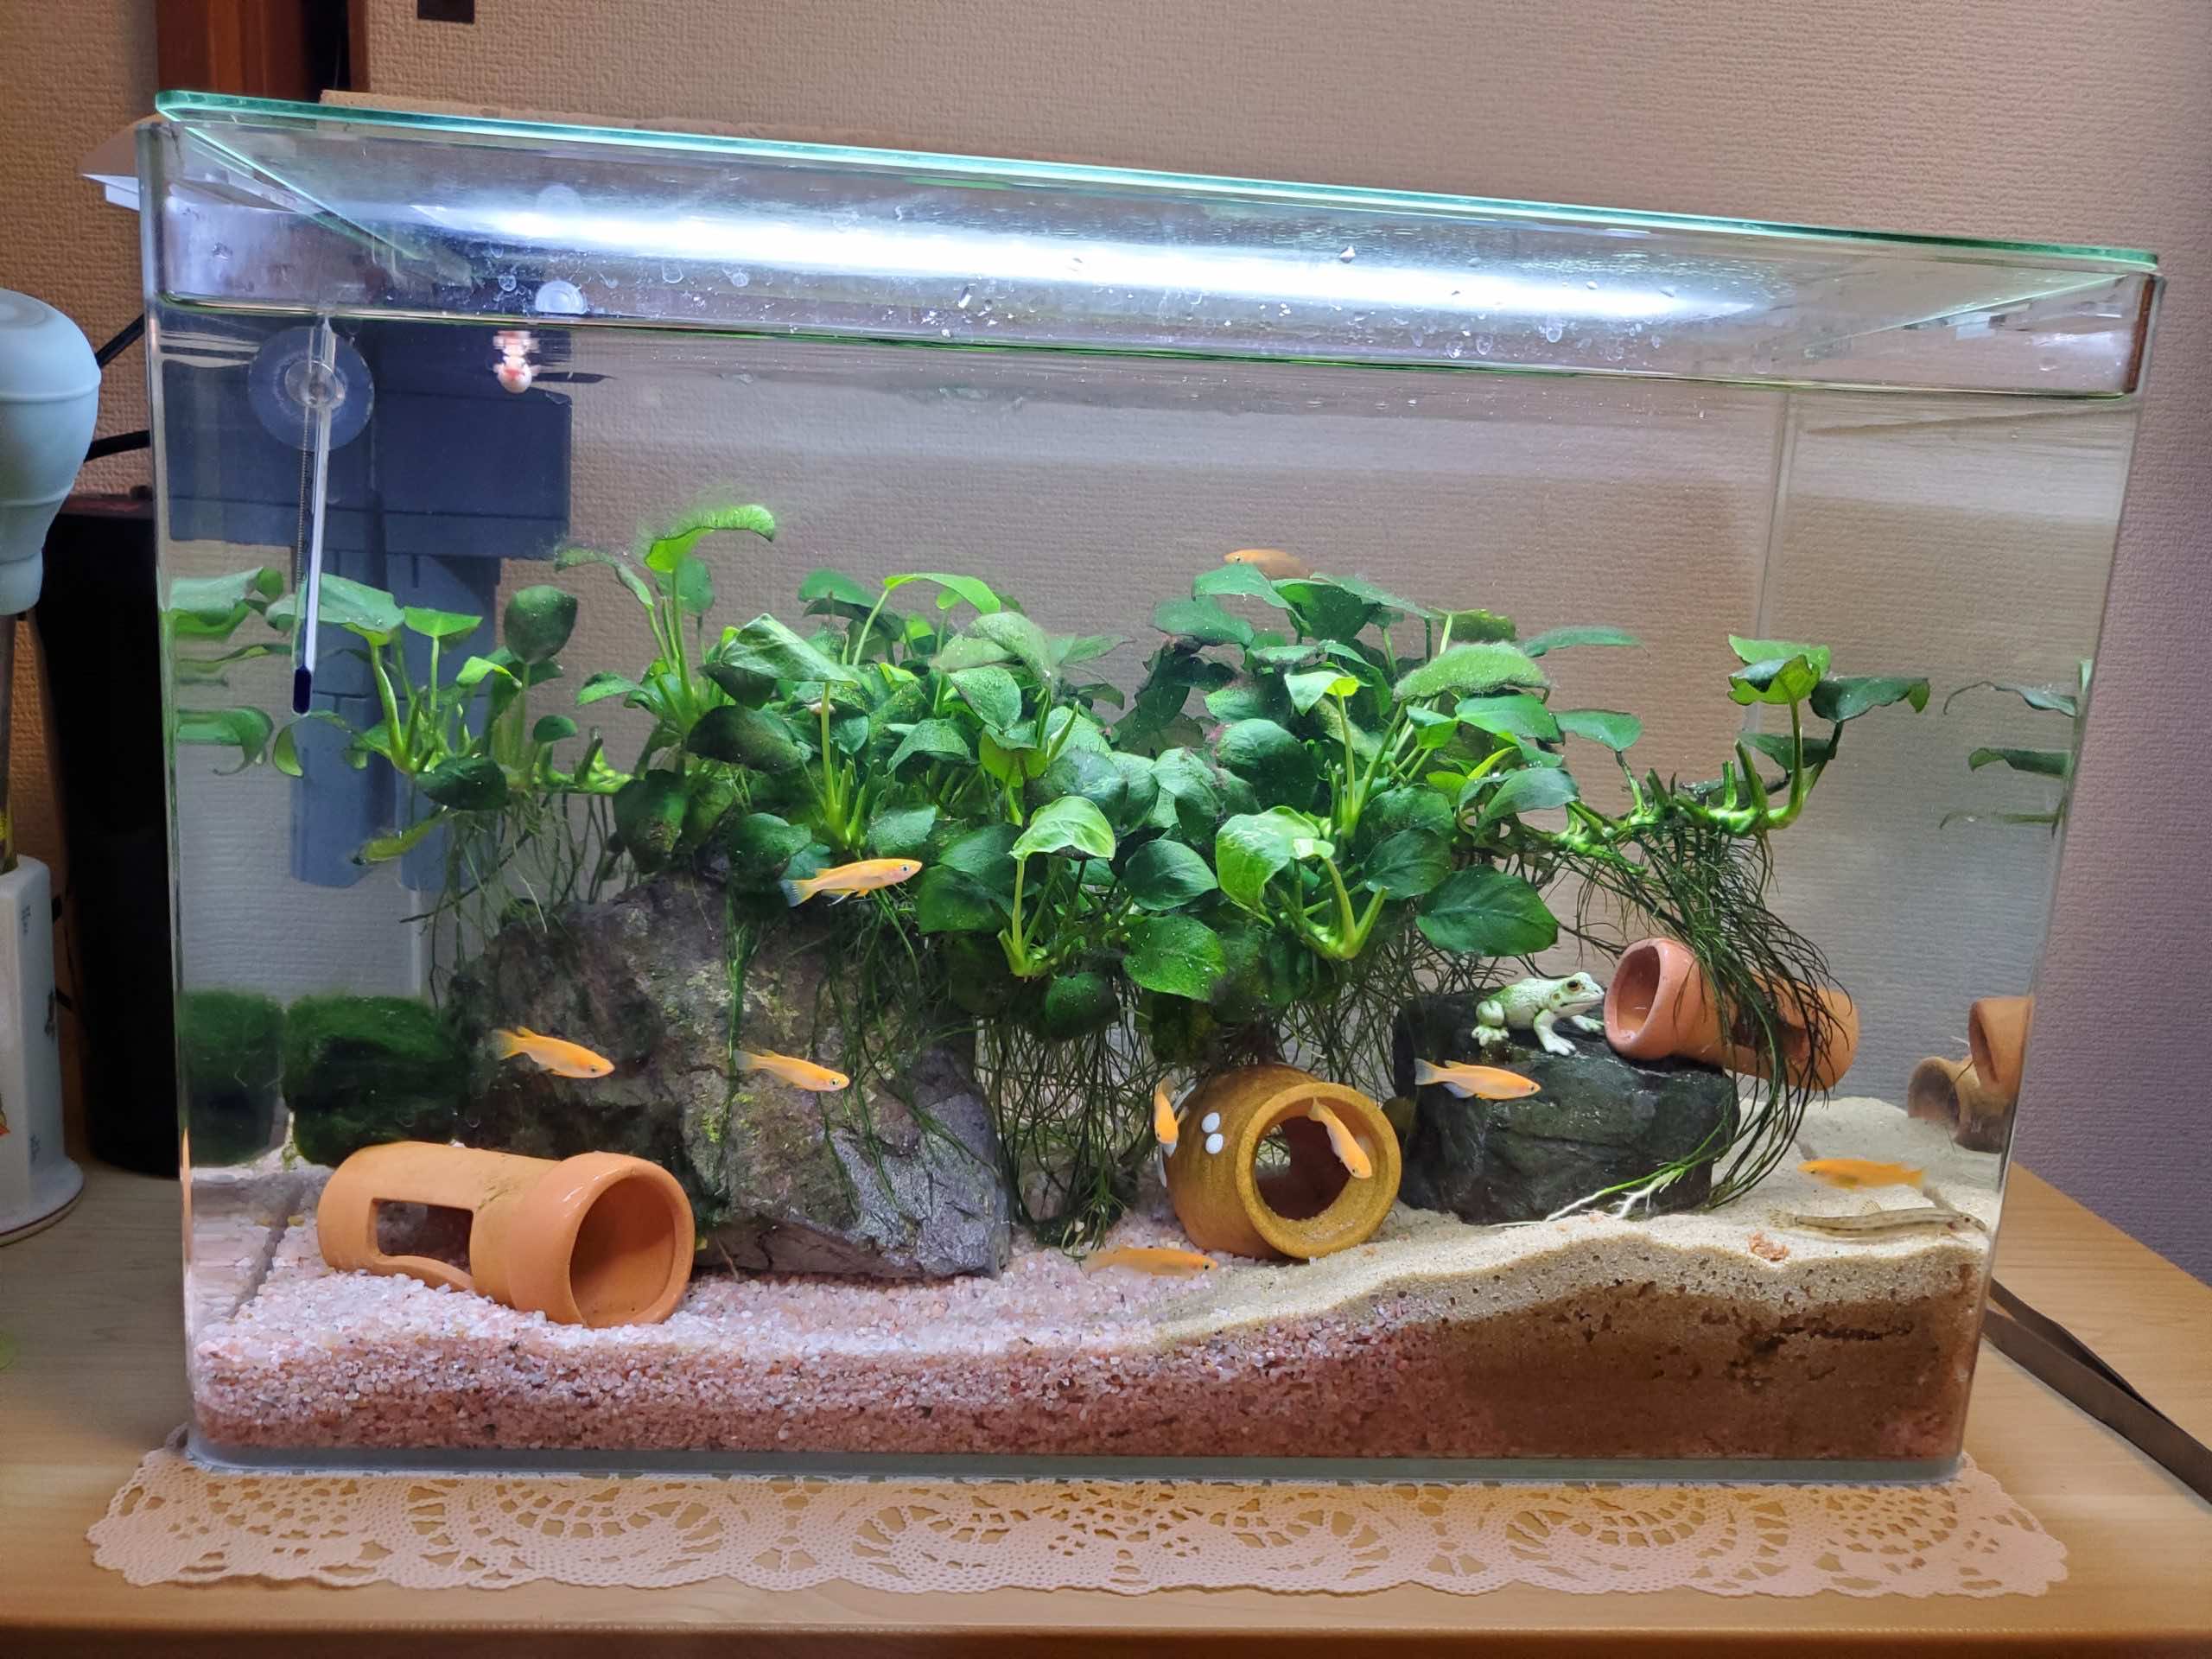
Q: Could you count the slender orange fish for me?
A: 9